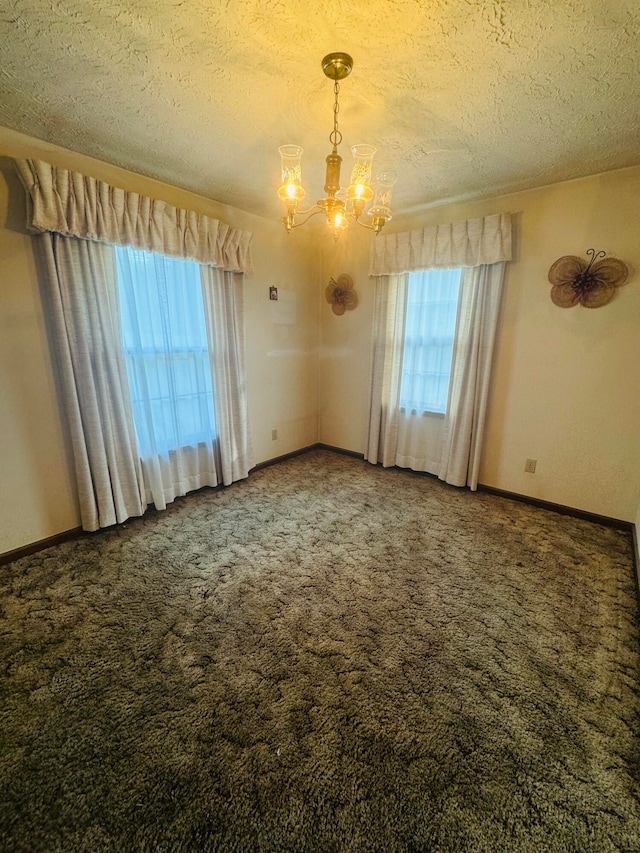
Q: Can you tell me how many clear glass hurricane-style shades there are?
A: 4